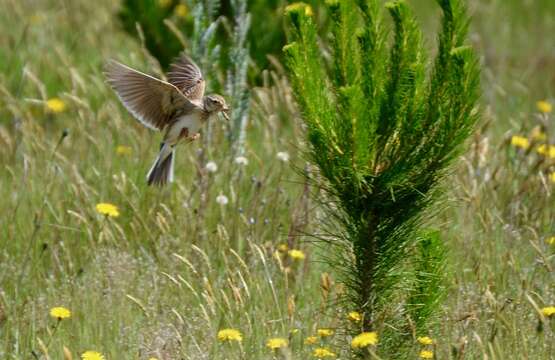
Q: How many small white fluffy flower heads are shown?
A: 4